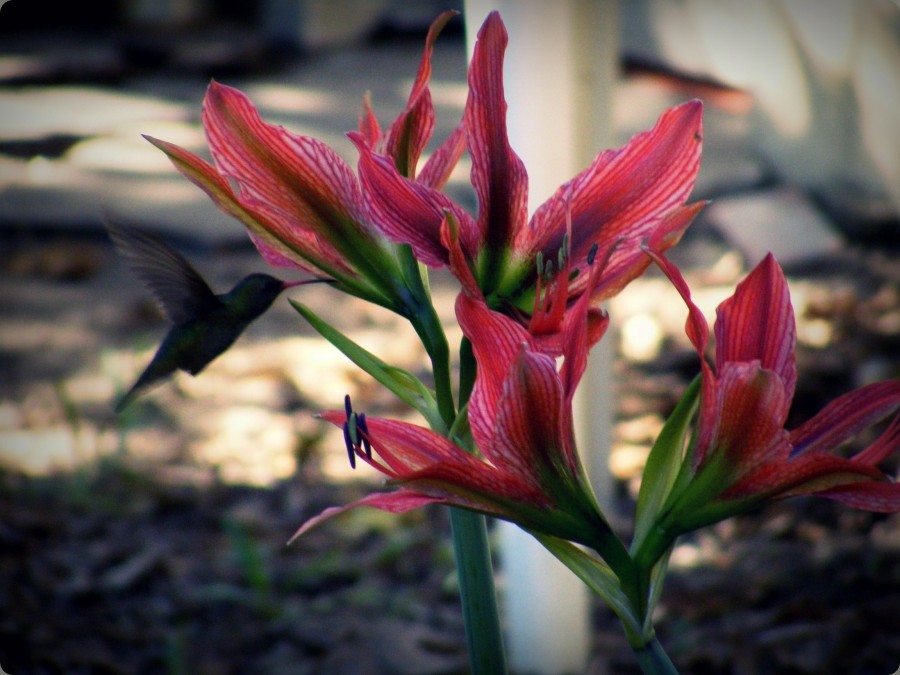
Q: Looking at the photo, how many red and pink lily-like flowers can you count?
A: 4